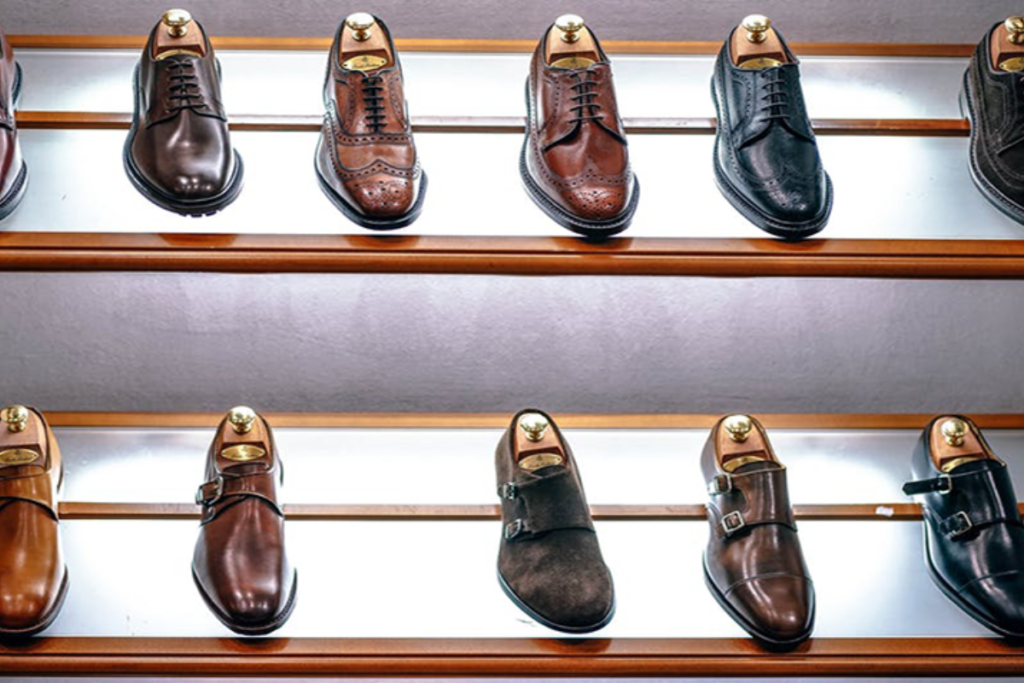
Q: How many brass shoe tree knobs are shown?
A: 10